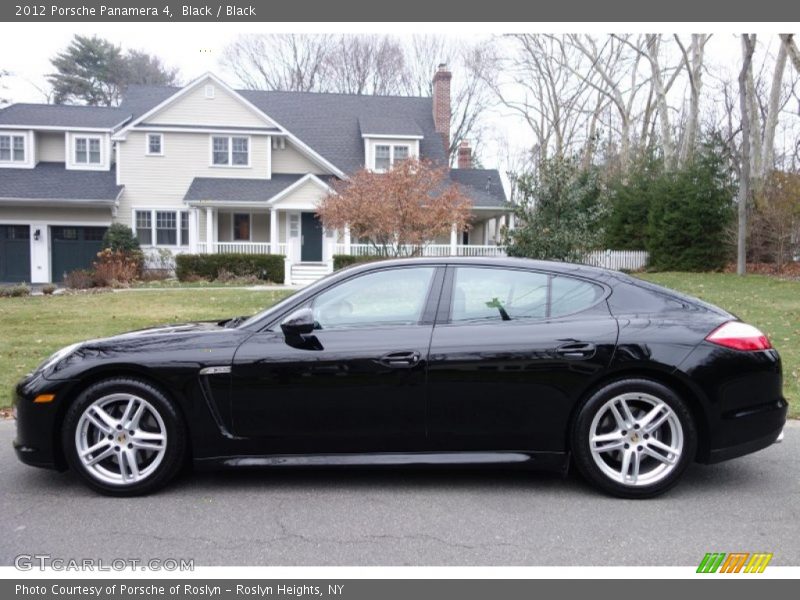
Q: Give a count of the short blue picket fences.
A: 0